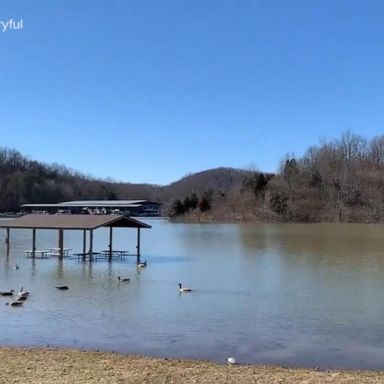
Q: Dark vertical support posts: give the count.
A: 7